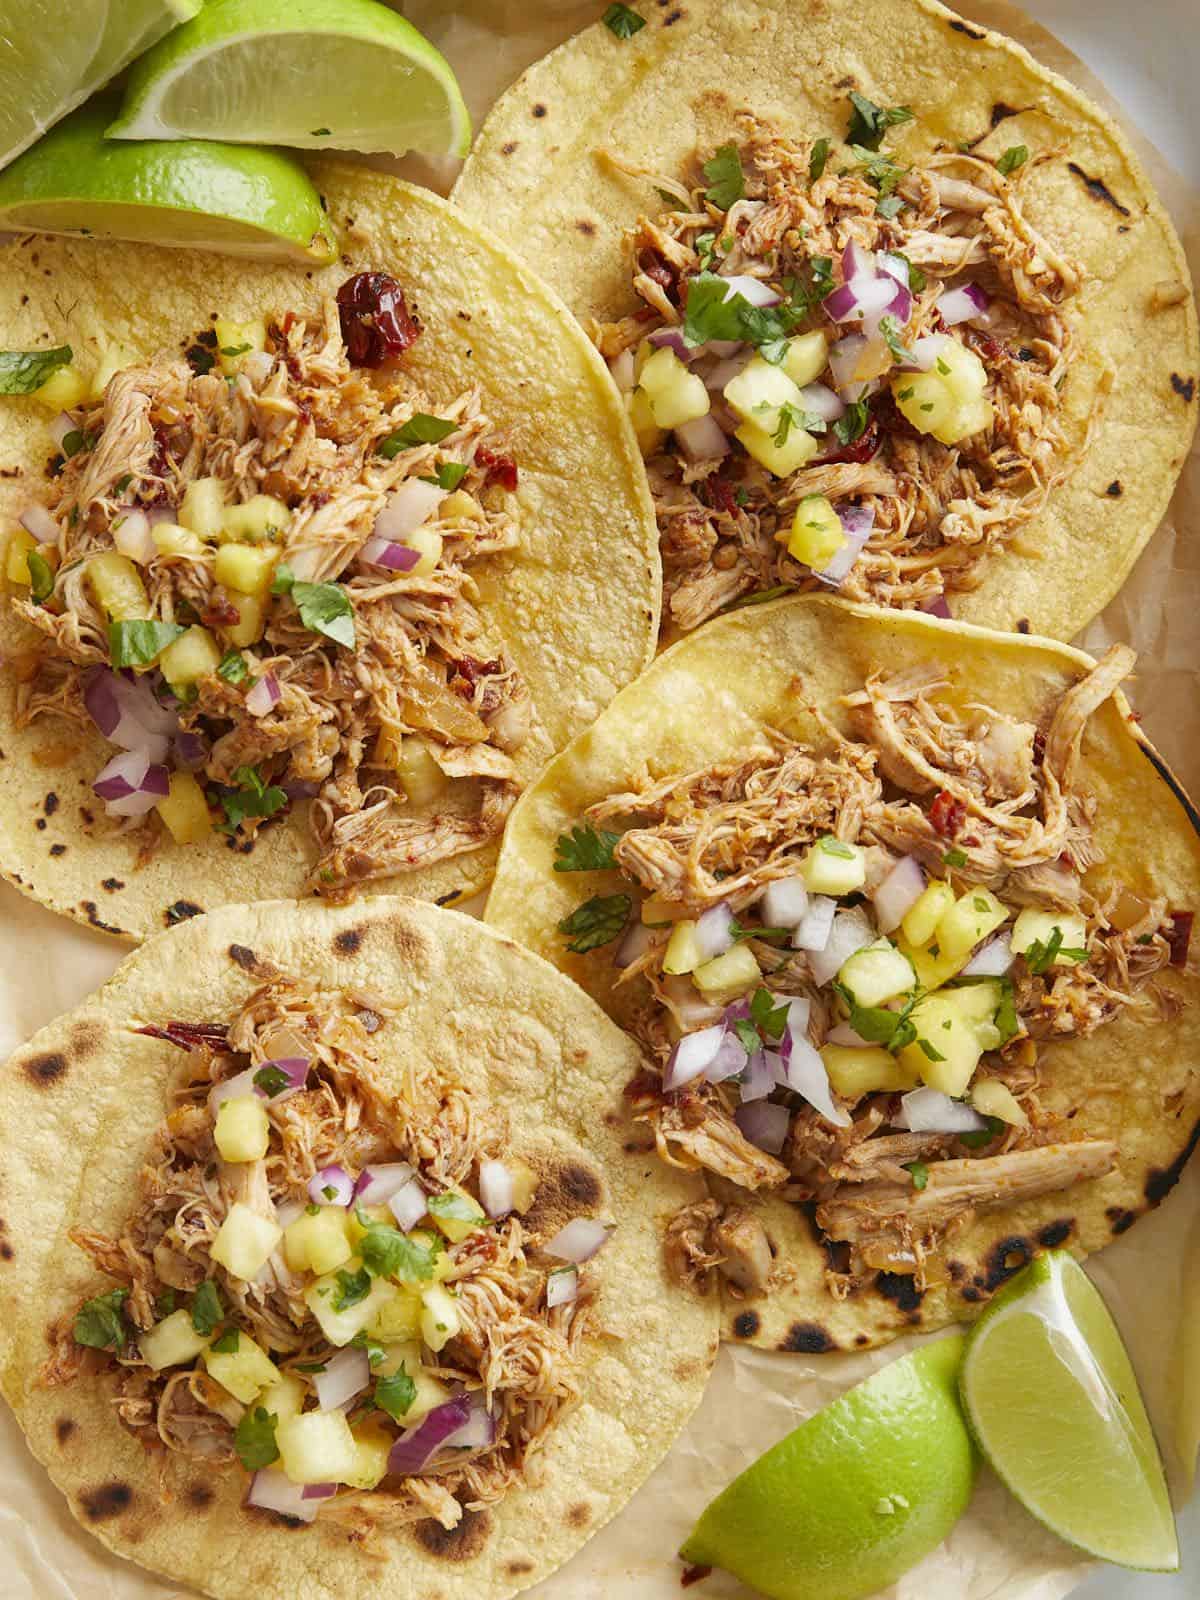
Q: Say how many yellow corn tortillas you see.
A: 4